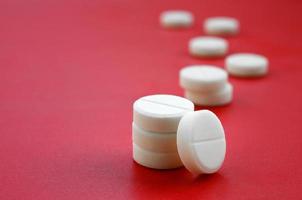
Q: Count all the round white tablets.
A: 10